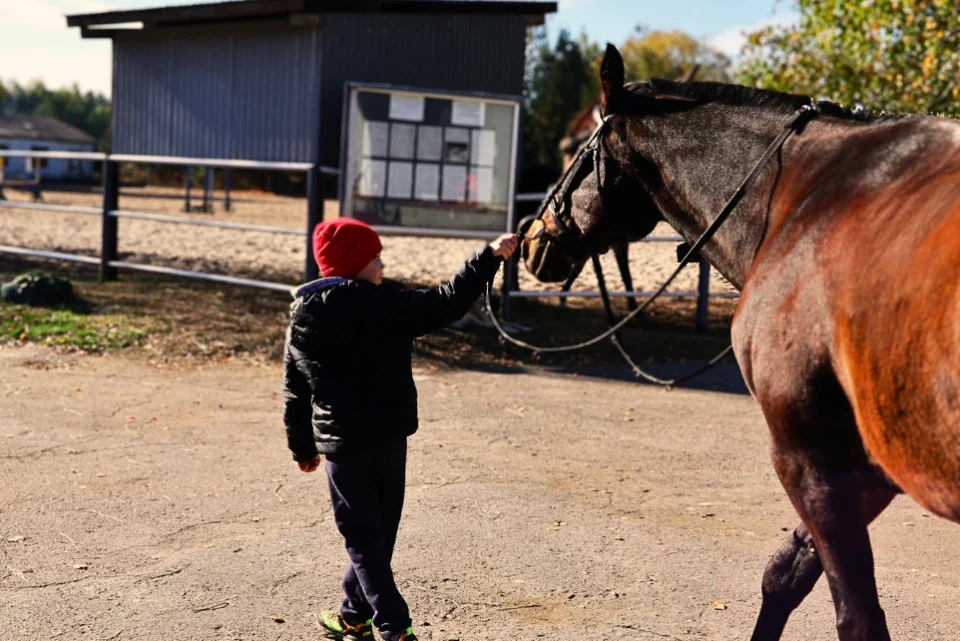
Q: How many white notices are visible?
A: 12